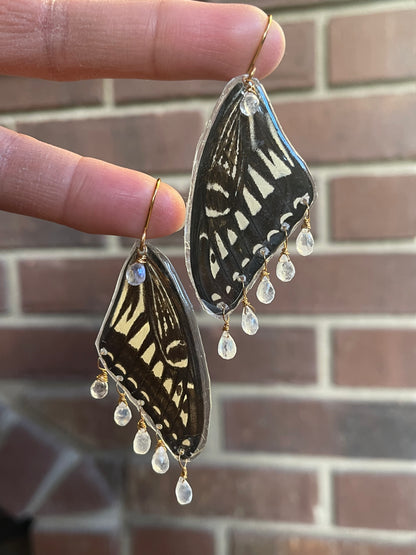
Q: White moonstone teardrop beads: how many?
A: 12